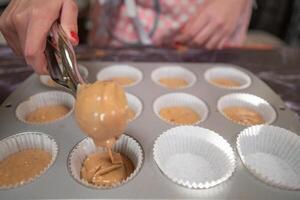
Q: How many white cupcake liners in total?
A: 12